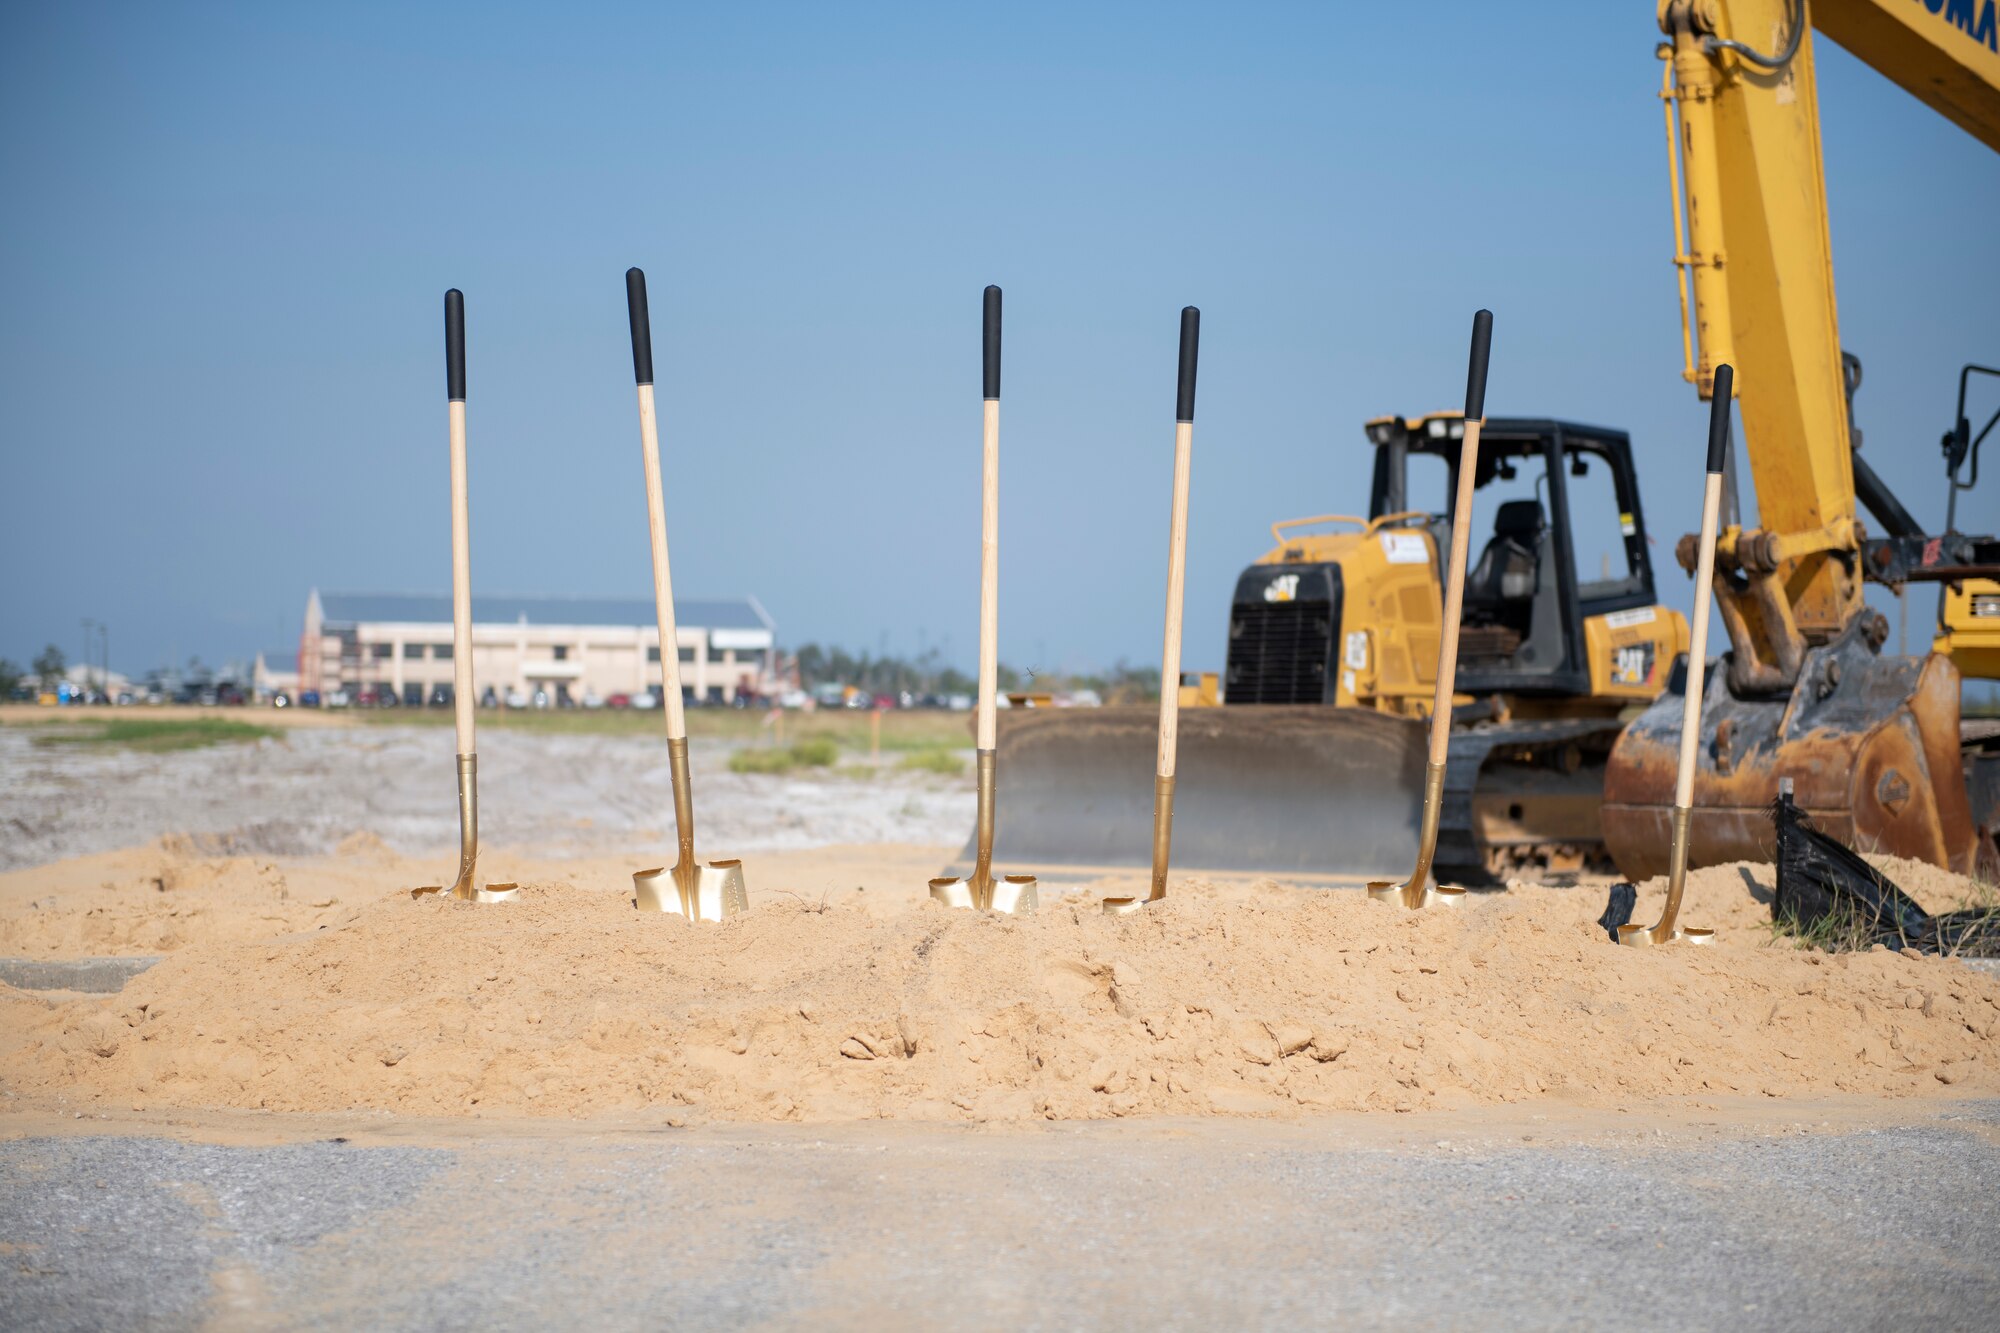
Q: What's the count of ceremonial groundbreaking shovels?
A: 6